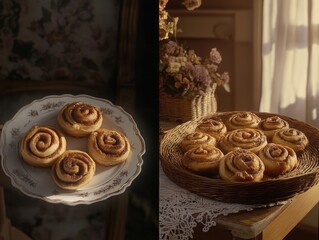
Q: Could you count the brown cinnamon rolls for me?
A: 13